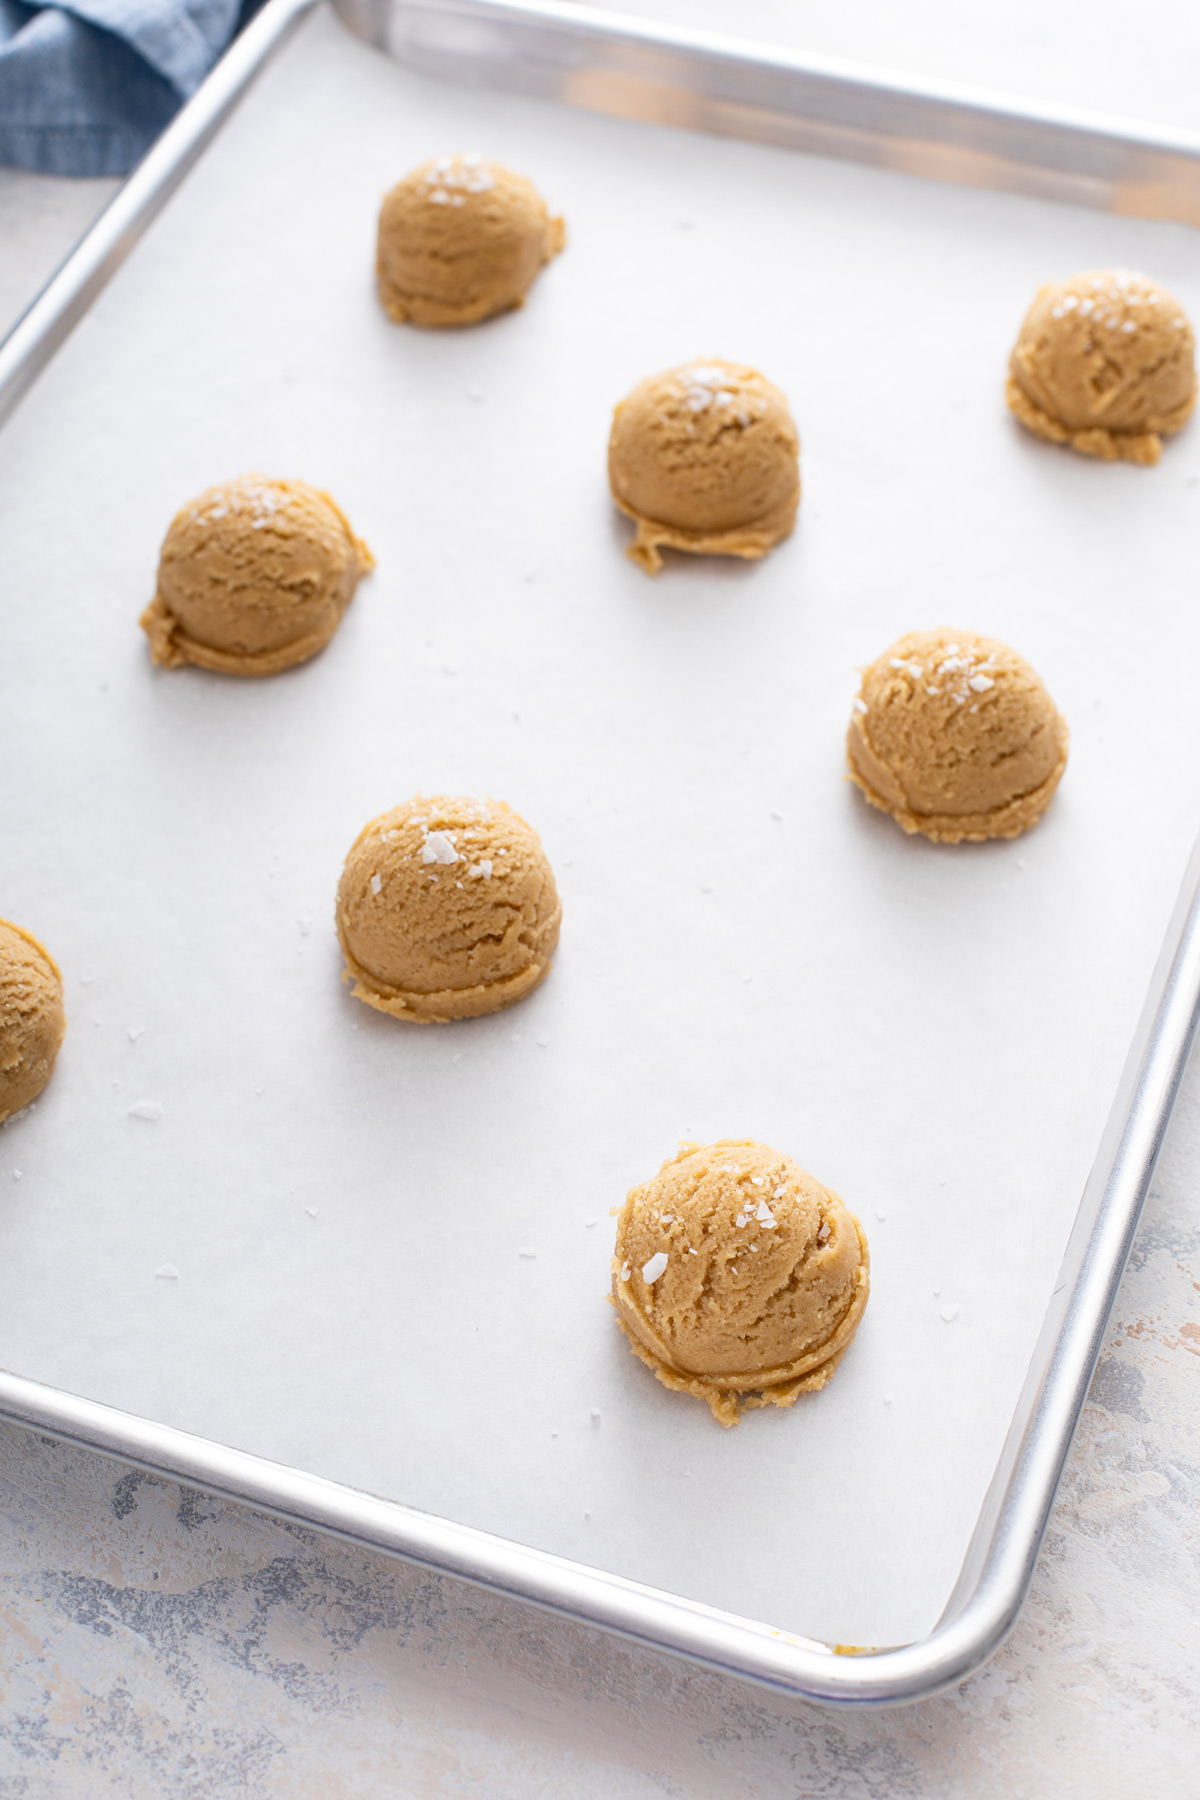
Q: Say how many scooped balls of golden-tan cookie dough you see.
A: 8